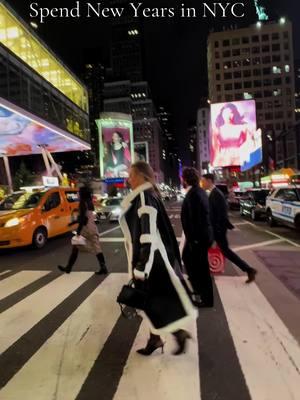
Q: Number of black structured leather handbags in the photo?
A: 1